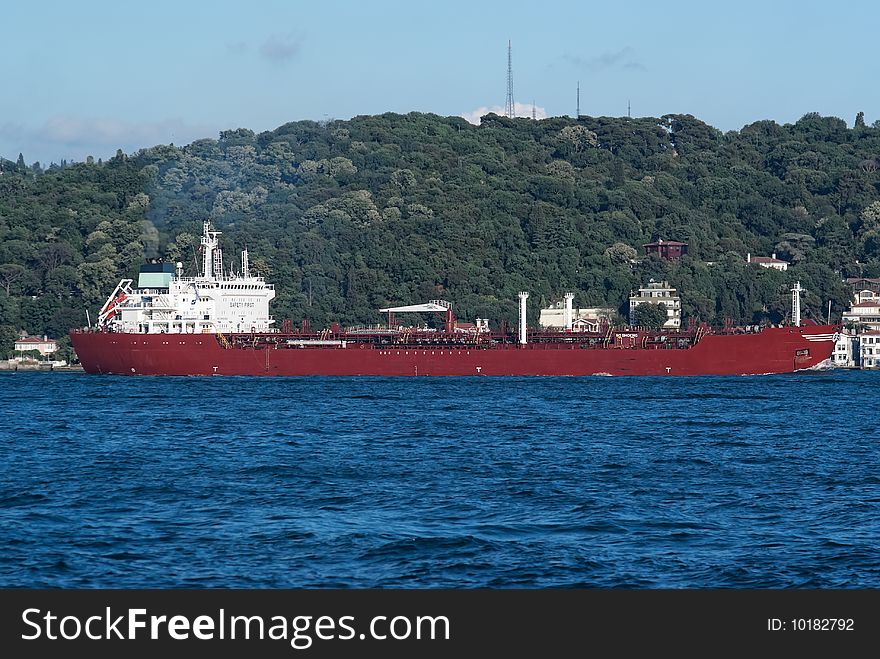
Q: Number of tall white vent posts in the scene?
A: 2